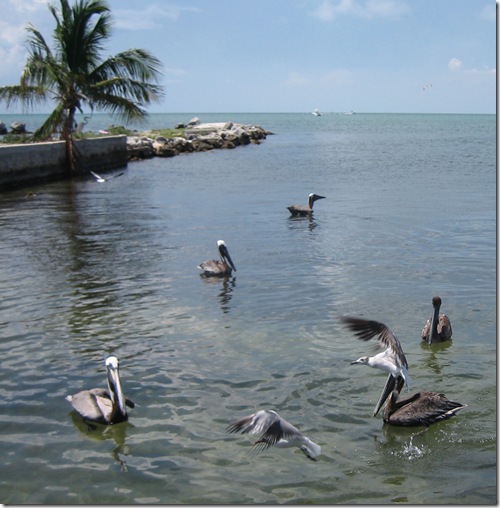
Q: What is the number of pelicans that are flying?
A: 0